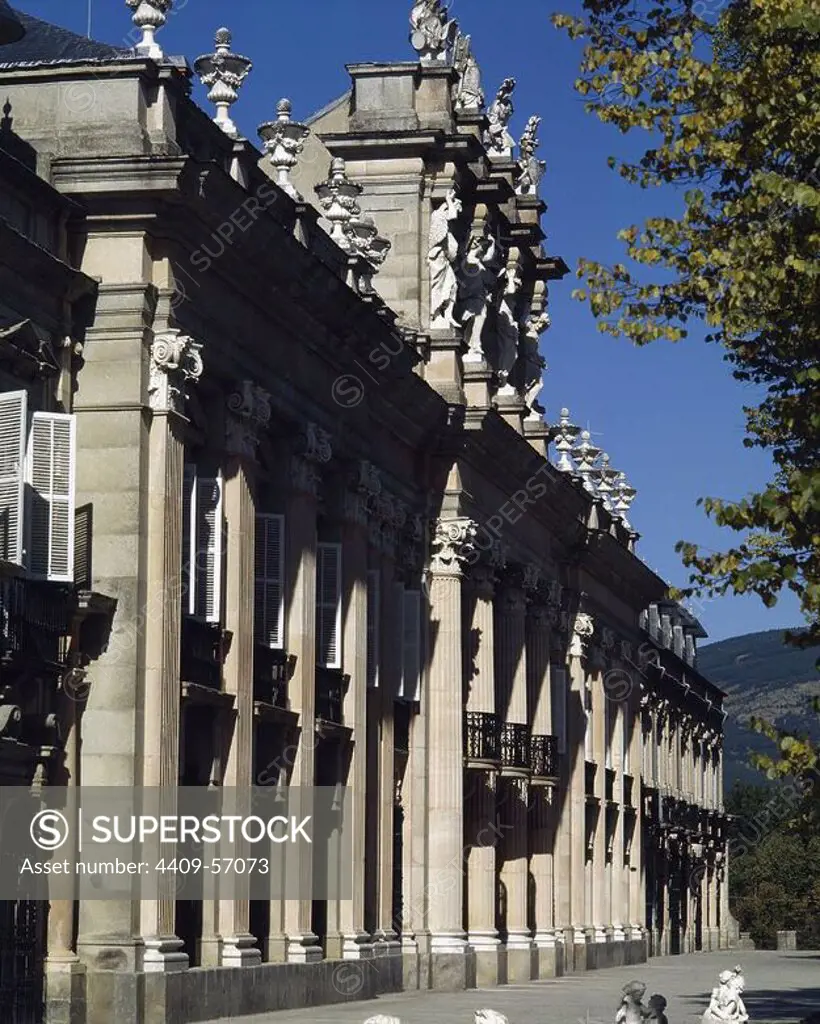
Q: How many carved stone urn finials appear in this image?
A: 10